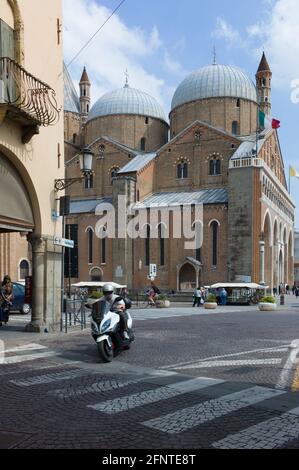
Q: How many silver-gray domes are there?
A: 2